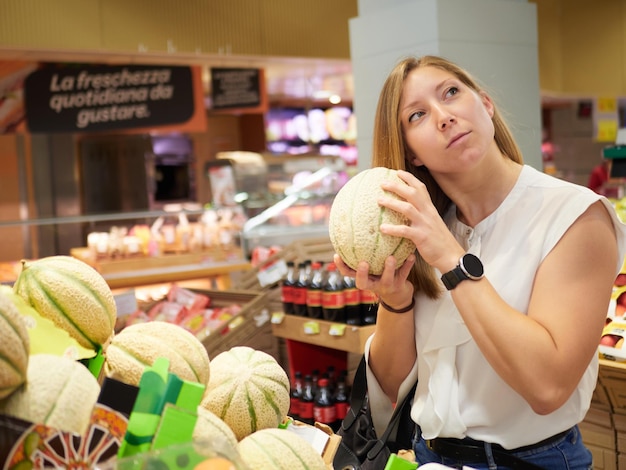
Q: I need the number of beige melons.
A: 8